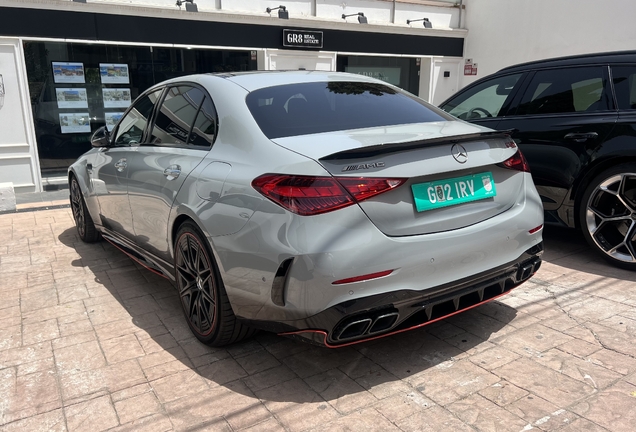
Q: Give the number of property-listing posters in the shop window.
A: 6